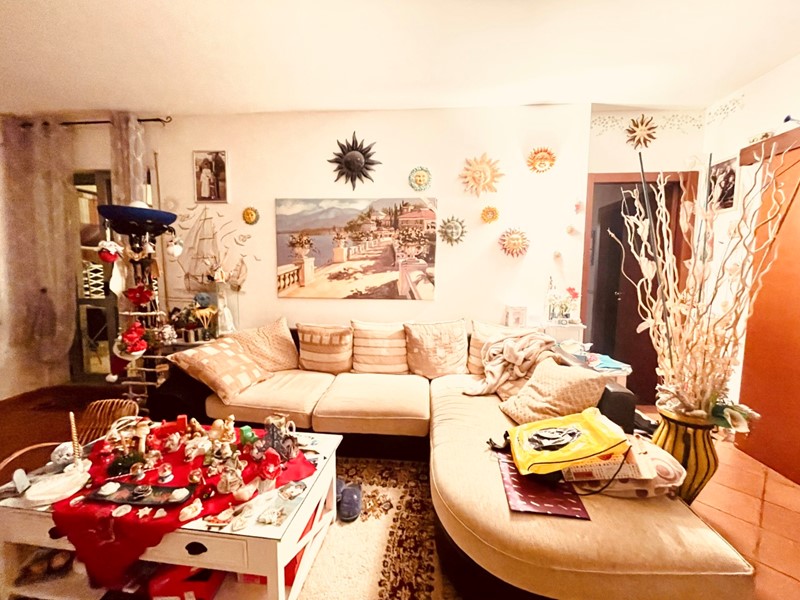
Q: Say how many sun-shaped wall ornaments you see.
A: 9